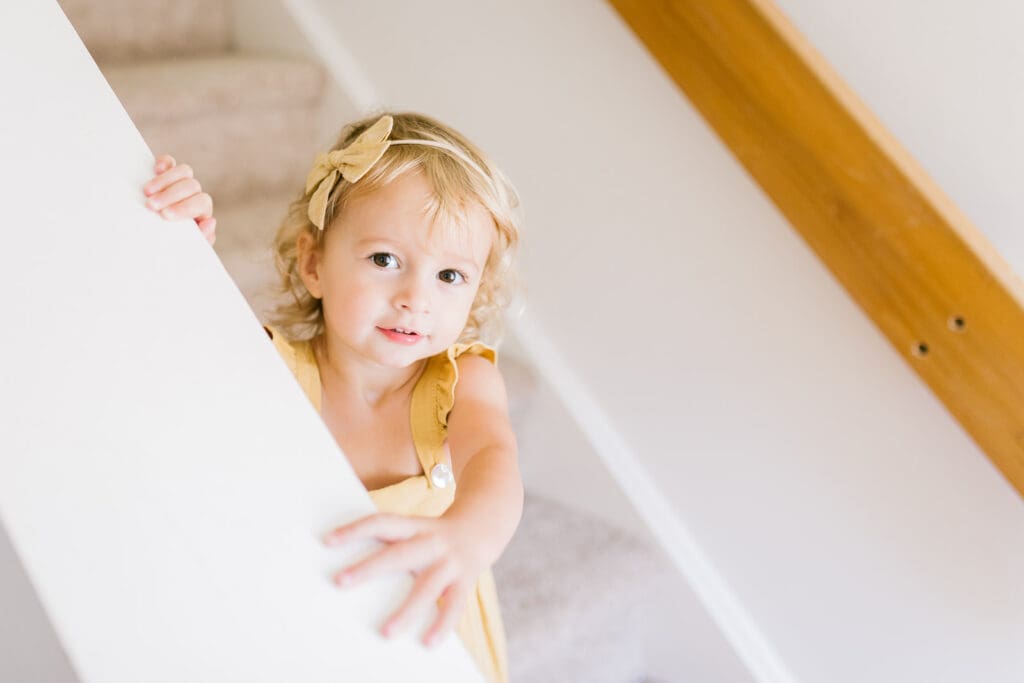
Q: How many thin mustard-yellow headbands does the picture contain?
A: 1